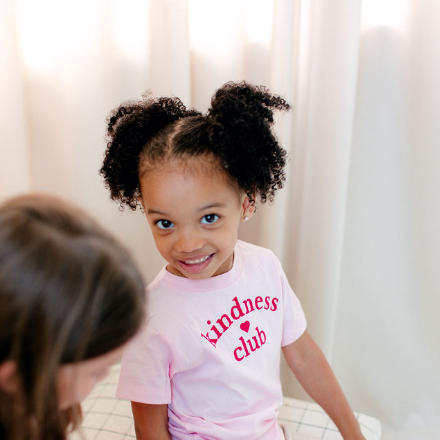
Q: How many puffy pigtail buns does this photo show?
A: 2